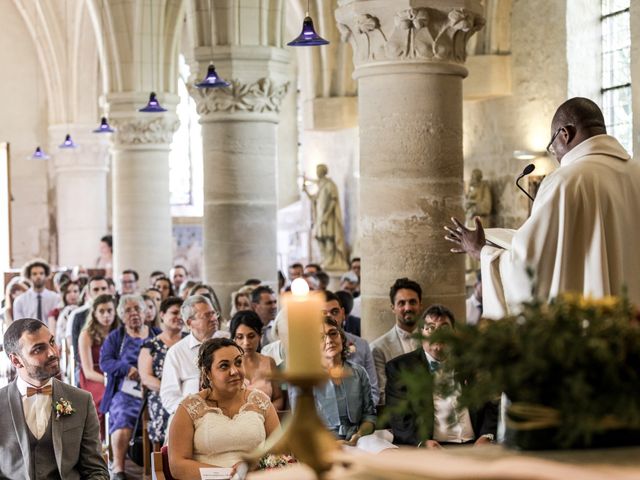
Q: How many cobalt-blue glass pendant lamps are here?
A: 6